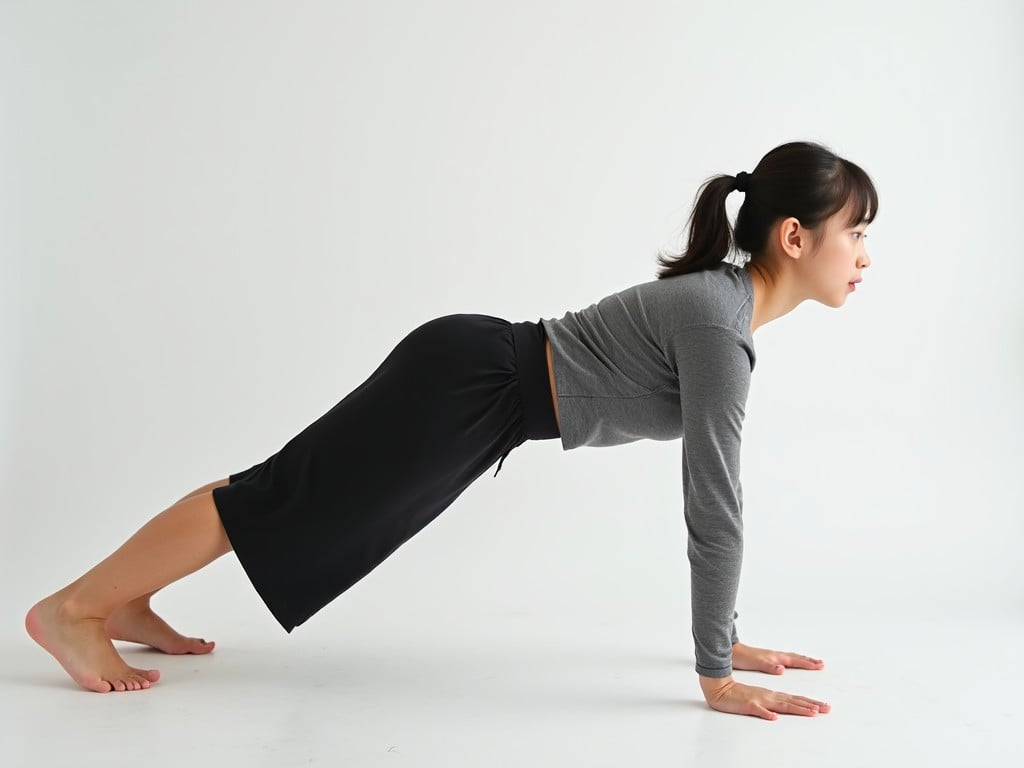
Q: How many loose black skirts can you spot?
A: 1